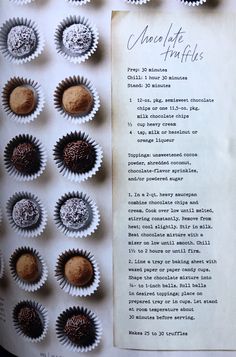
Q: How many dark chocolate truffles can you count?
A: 4